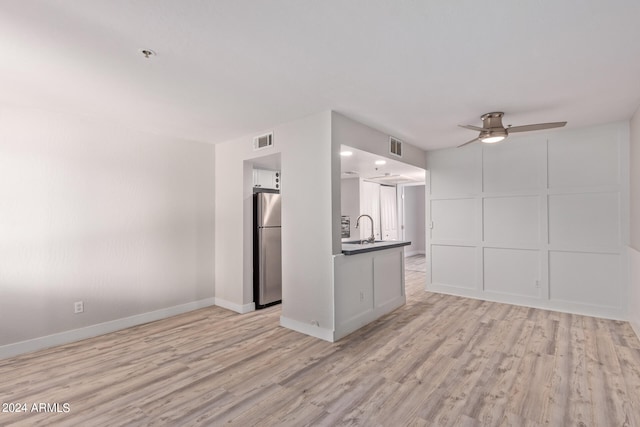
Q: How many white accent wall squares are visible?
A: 9